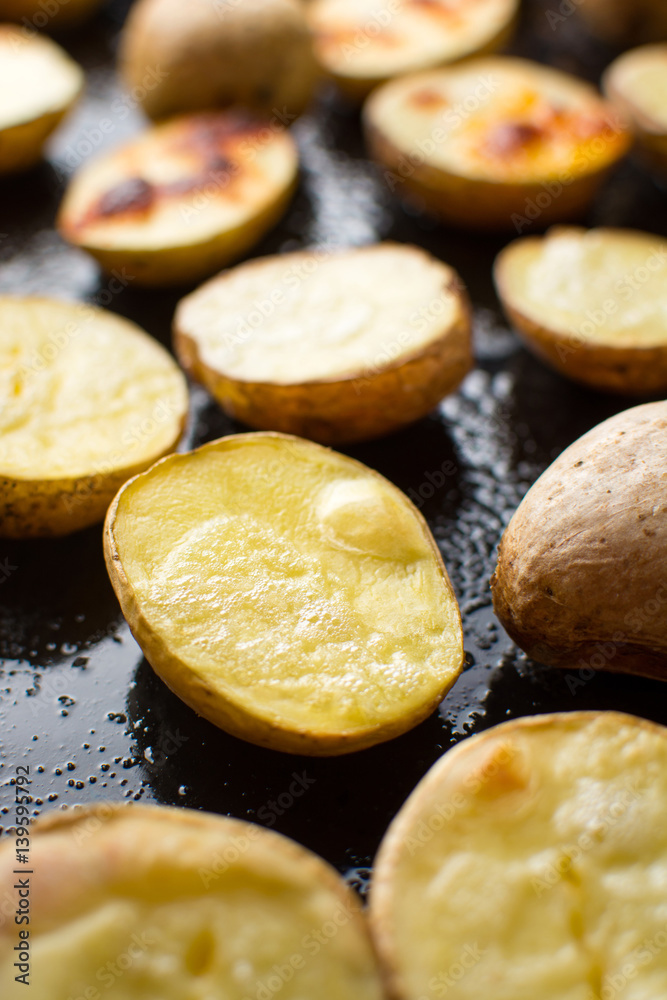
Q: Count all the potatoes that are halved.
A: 11